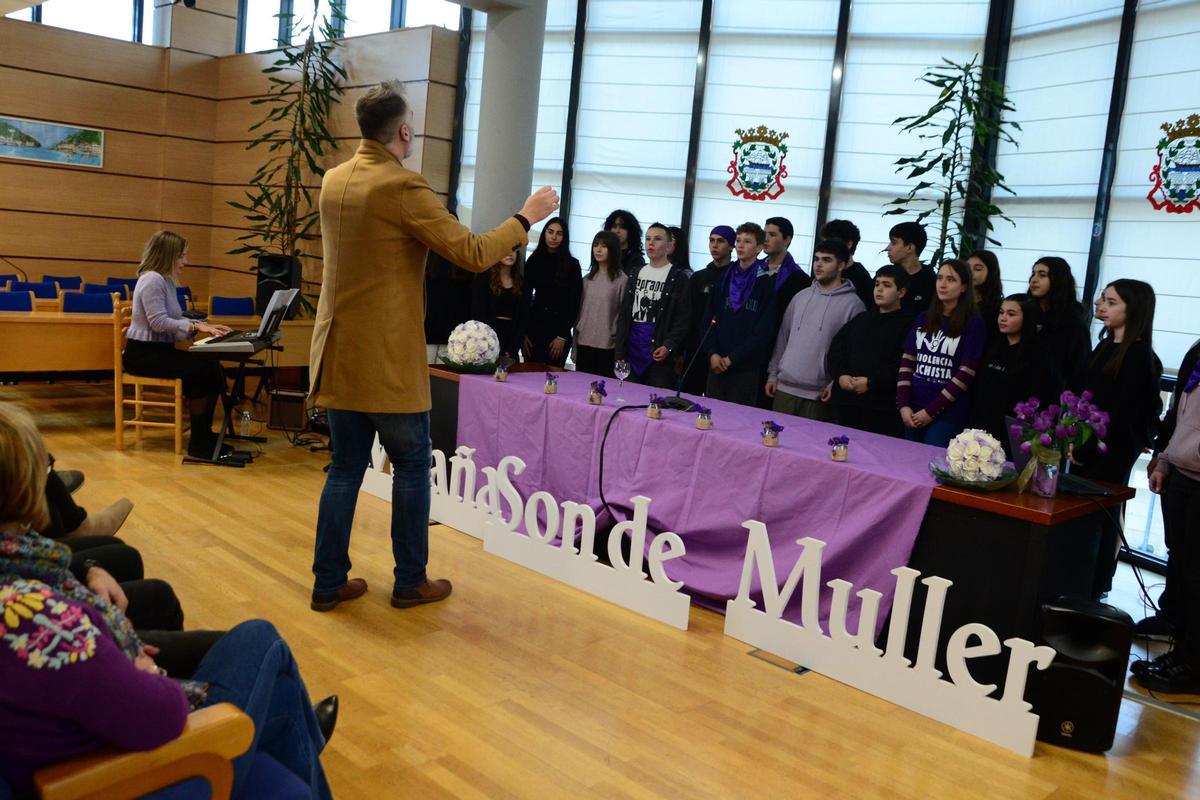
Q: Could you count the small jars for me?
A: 7